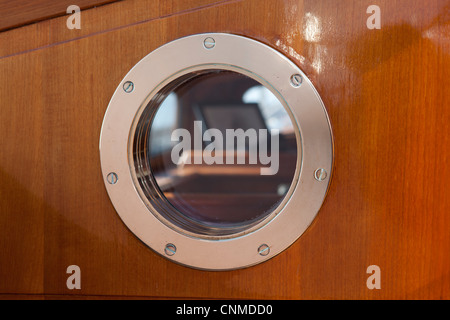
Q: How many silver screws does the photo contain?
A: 7